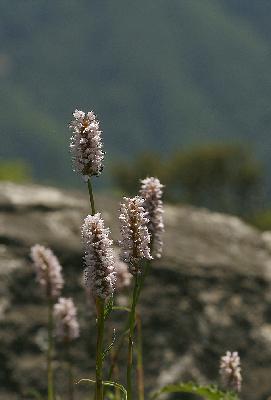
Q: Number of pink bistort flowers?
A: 8